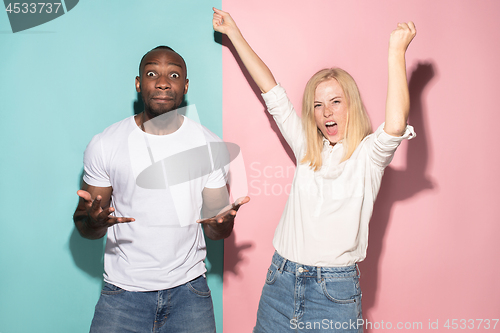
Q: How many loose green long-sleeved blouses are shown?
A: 0